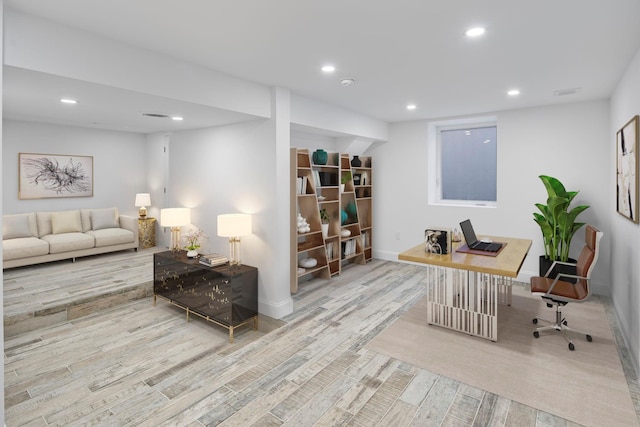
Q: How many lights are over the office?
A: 4